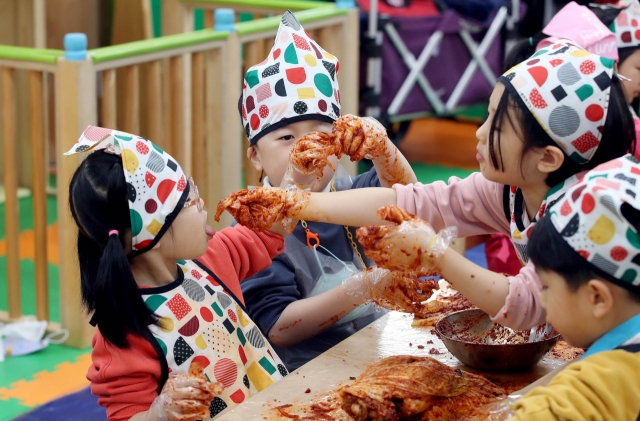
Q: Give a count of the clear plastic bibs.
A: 1